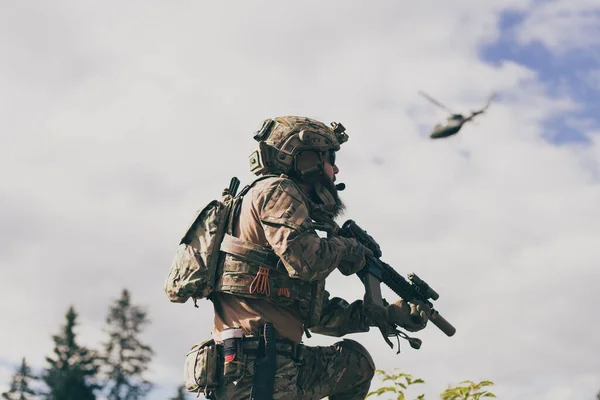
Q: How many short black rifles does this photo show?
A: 1